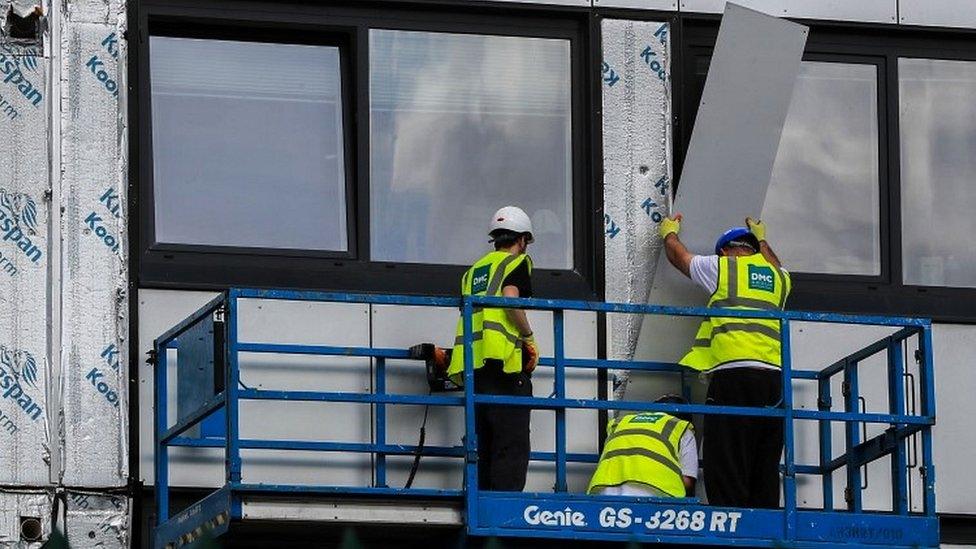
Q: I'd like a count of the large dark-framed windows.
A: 4